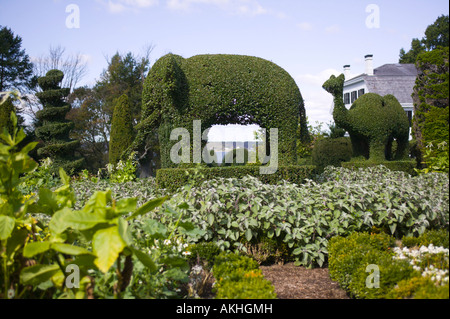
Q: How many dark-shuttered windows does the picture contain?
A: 3